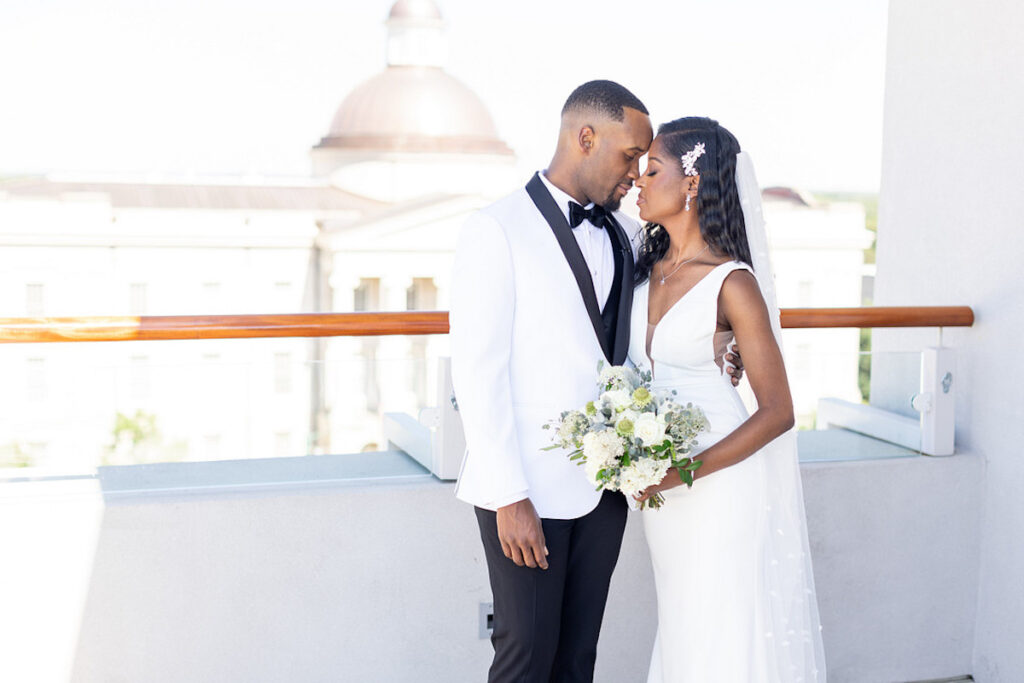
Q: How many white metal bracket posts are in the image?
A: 2